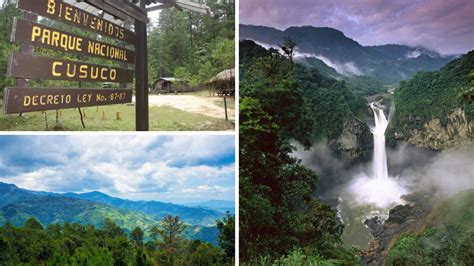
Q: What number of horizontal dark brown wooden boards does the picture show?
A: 4